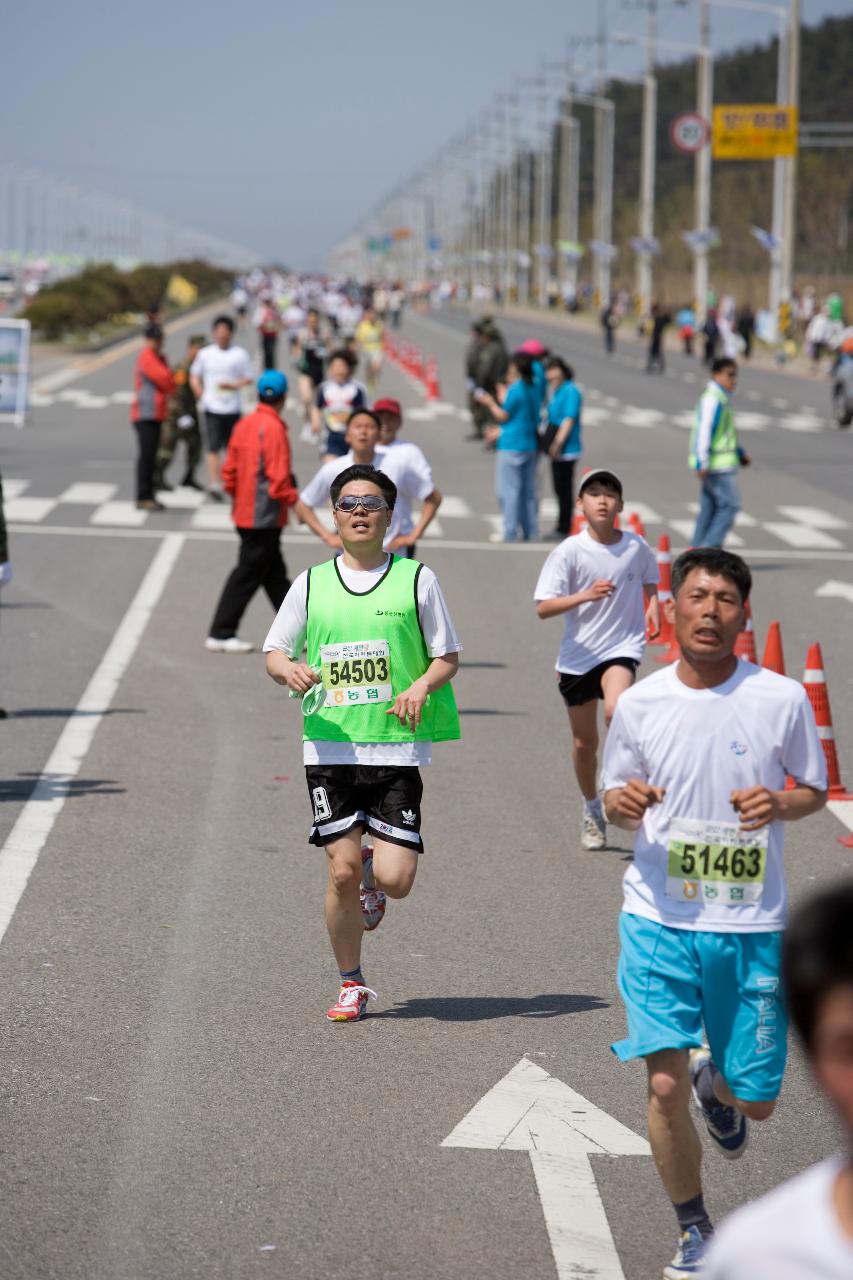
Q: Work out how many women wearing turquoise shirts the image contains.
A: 3